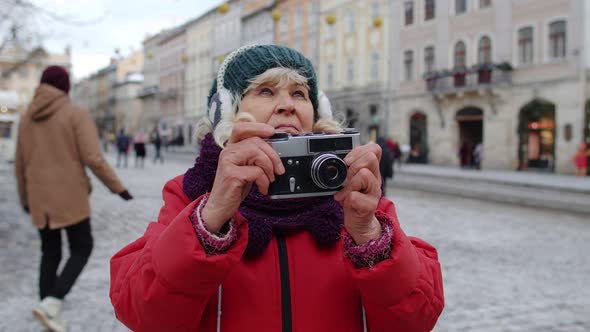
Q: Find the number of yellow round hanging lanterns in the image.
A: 8